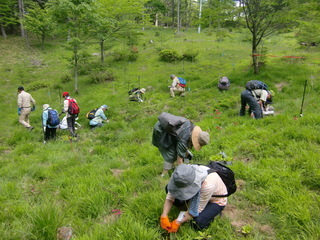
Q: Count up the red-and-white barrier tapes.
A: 1